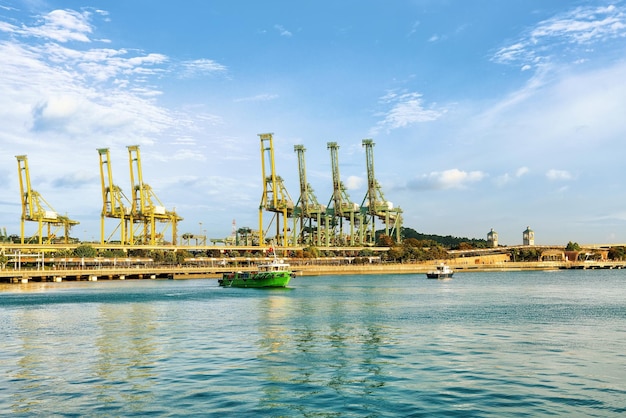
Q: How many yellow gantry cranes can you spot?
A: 4